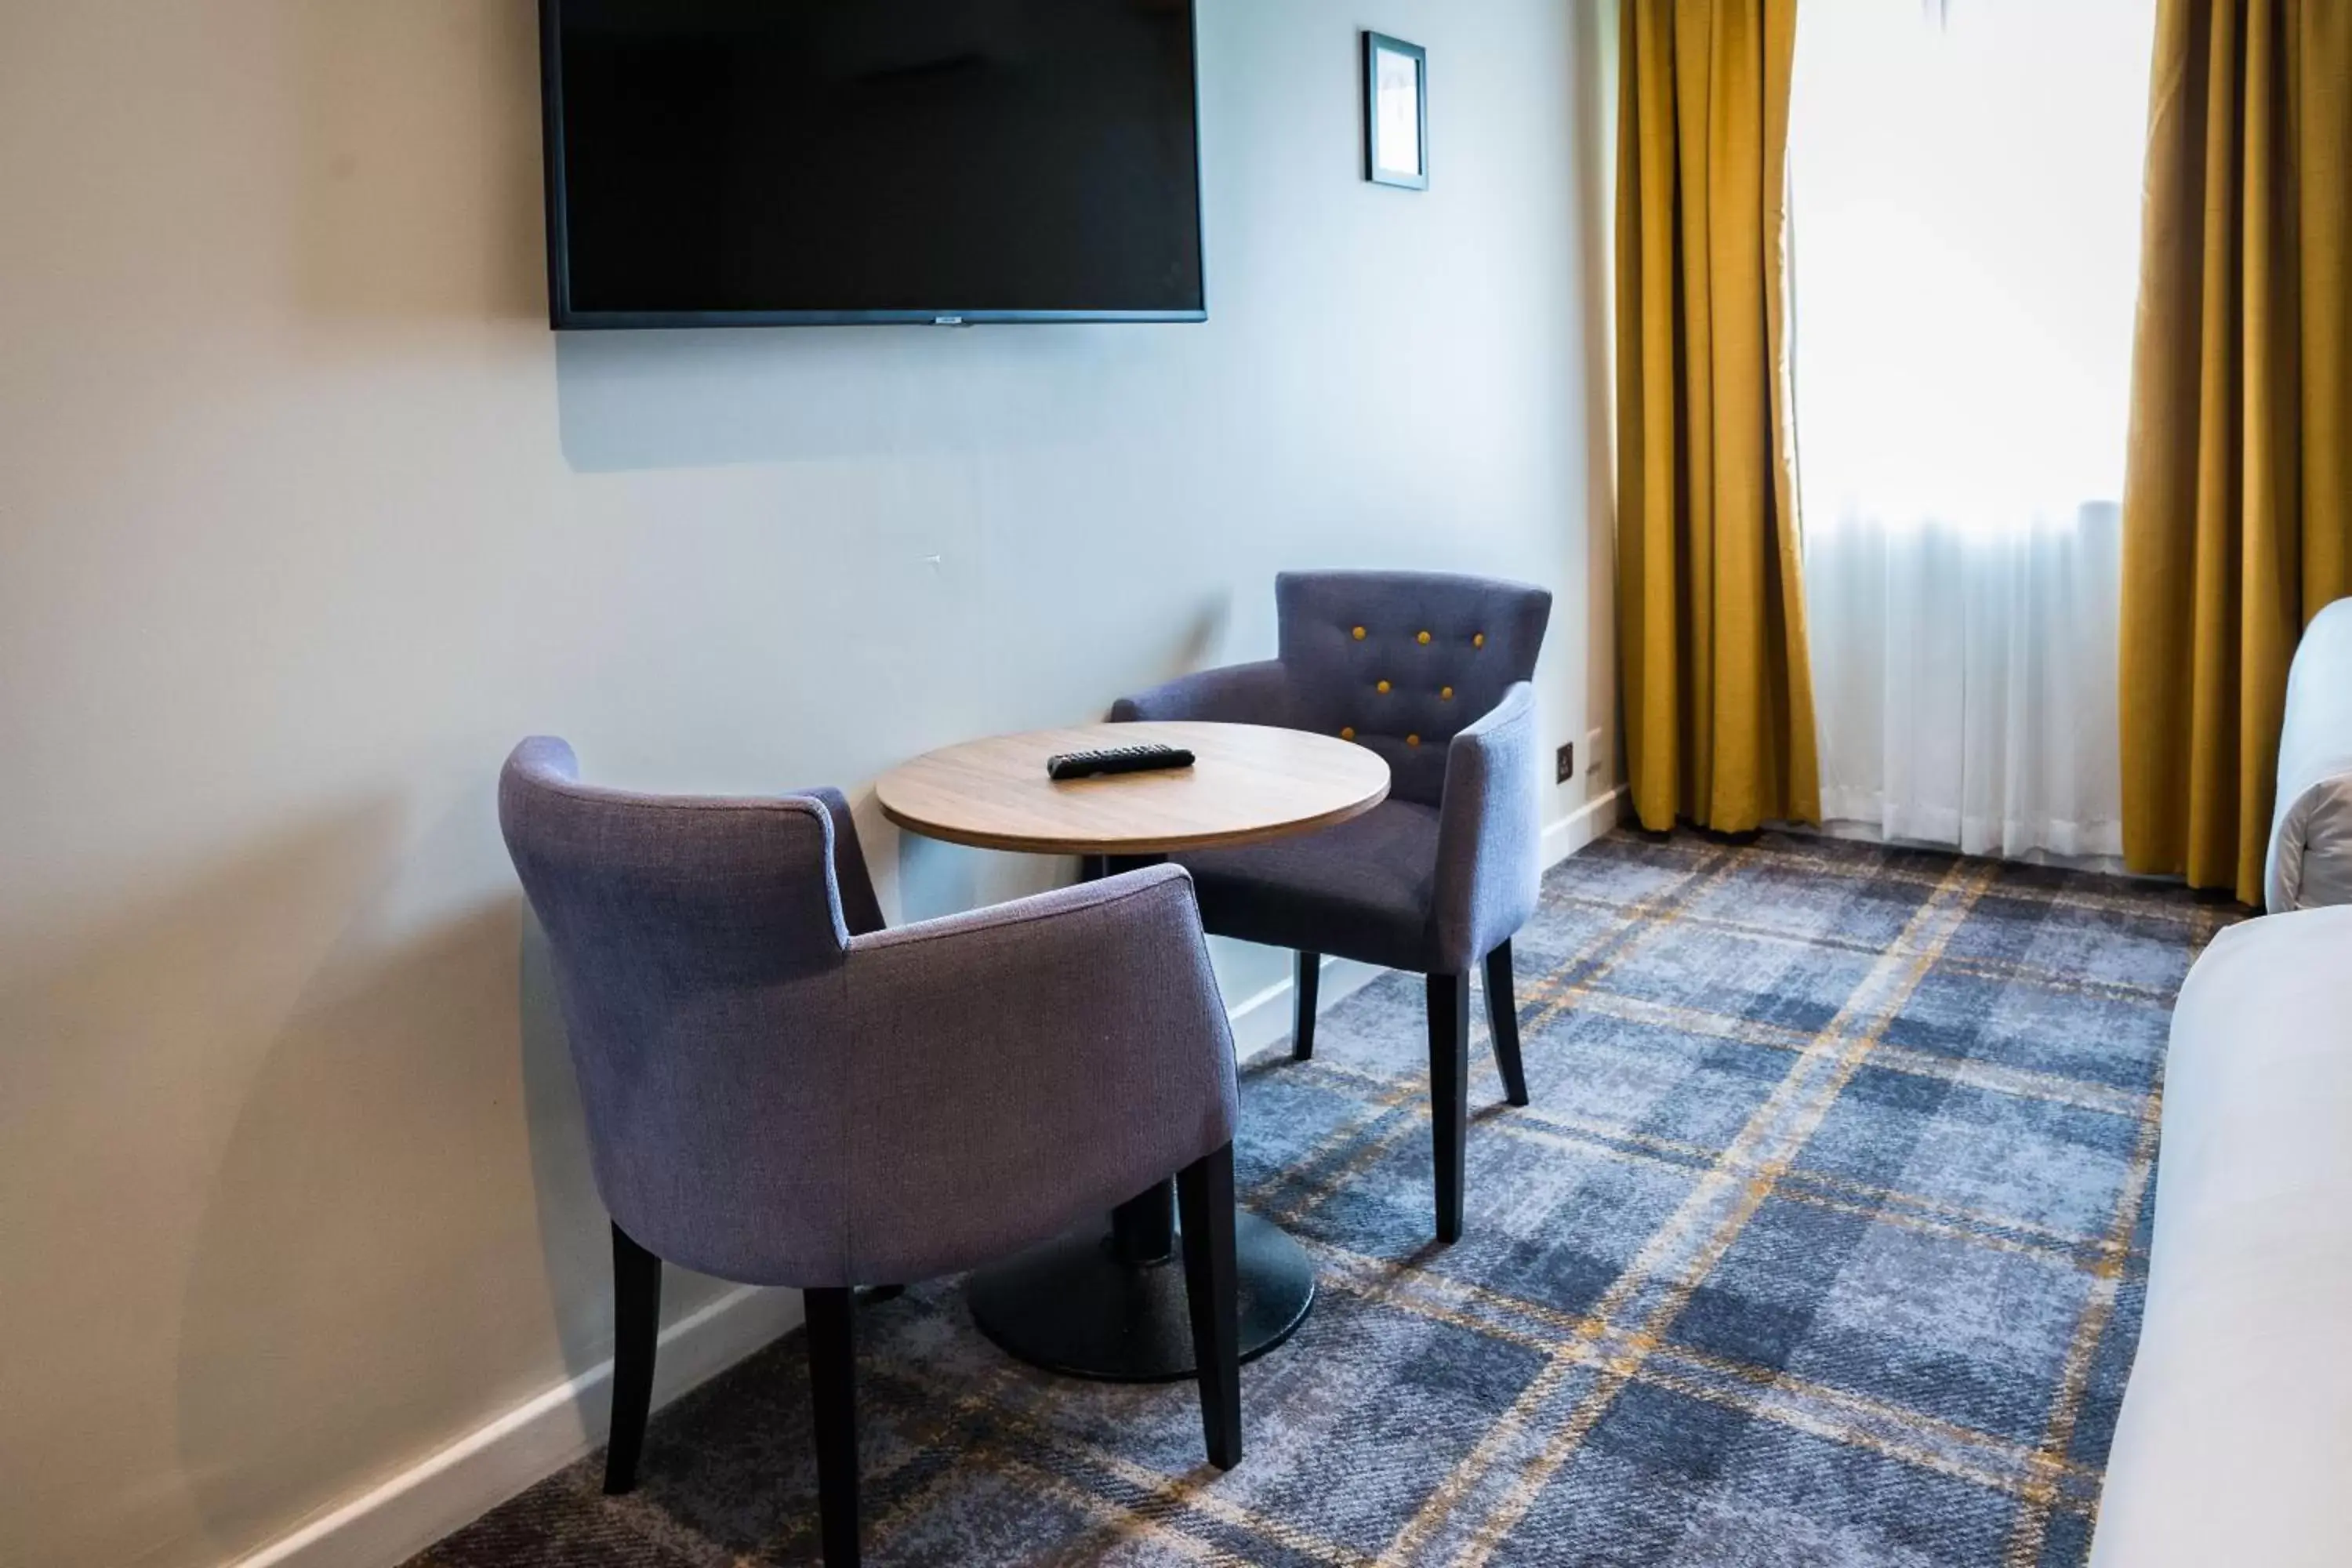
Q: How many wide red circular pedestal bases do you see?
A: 0